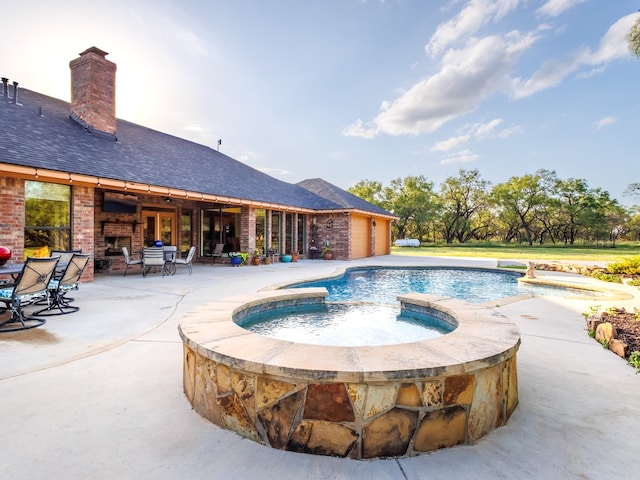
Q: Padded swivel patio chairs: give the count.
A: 3